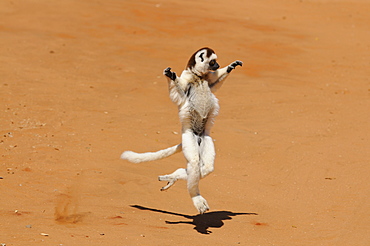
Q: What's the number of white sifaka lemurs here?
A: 1